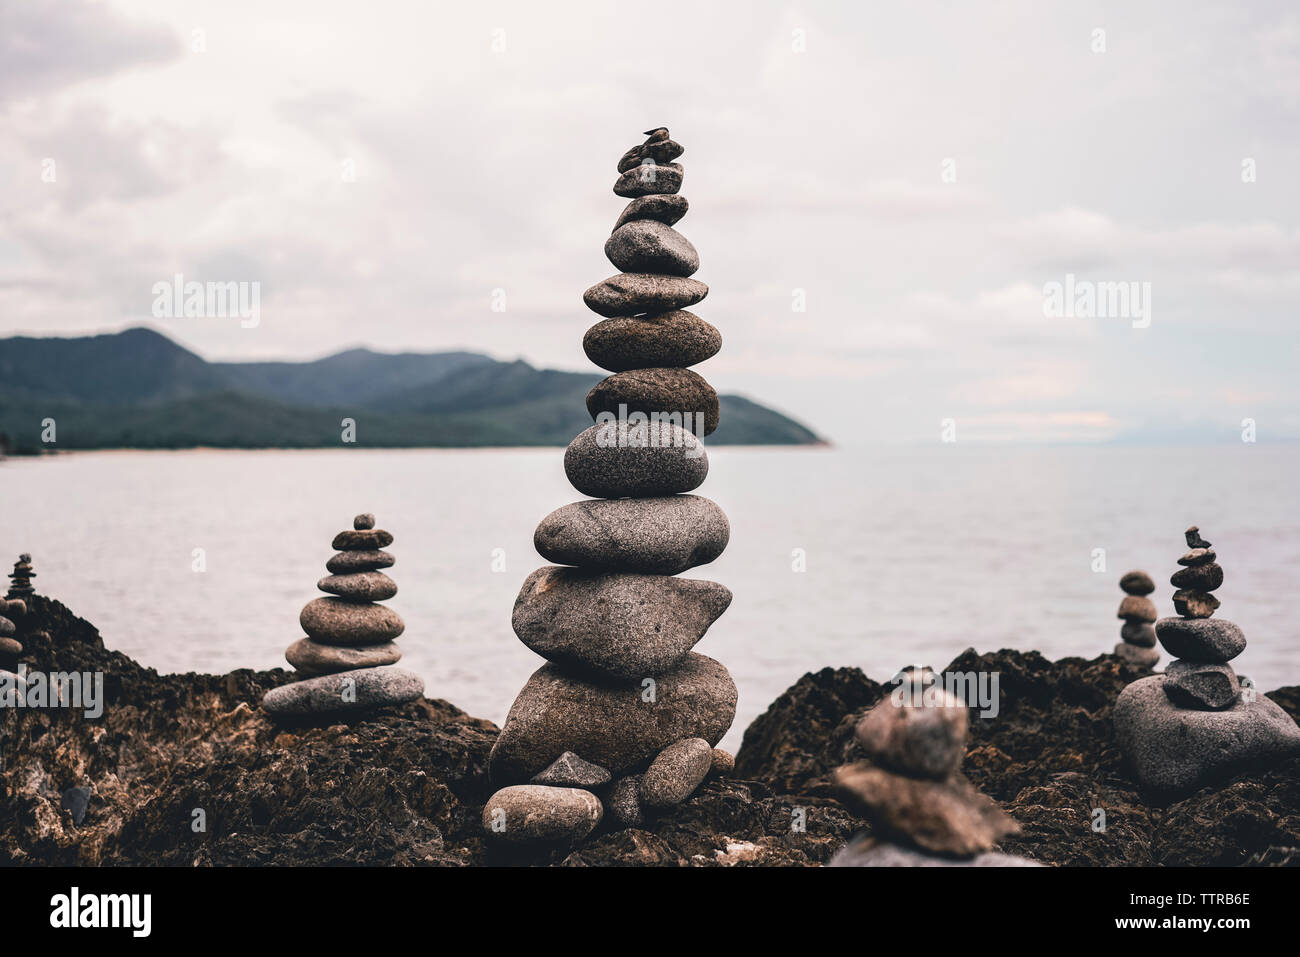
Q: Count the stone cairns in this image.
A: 7